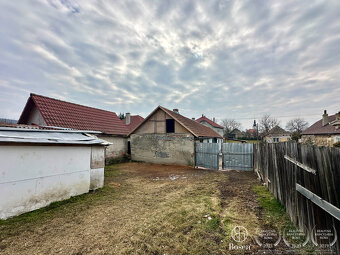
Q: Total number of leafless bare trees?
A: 3